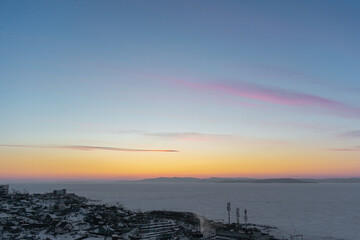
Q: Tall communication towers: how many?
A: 3